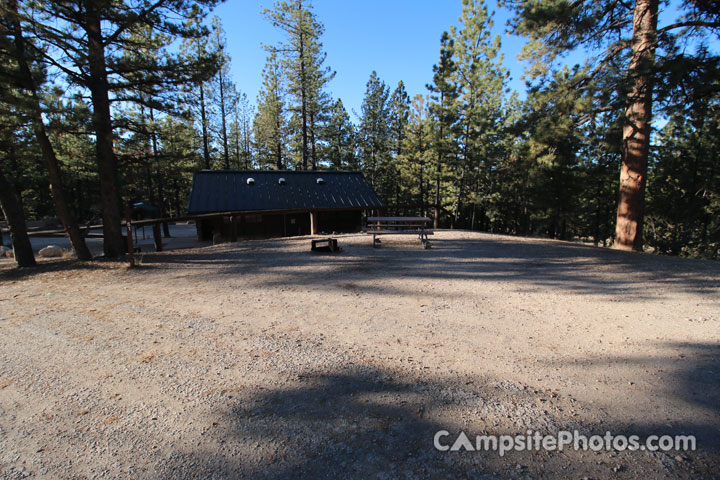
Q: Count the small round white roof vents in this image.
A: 3